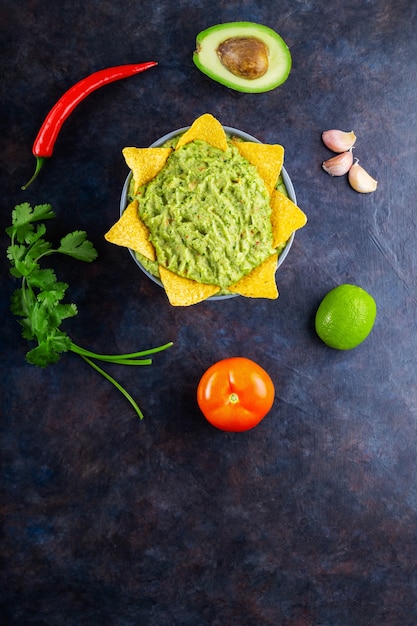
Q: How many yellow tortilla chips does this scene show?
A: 7